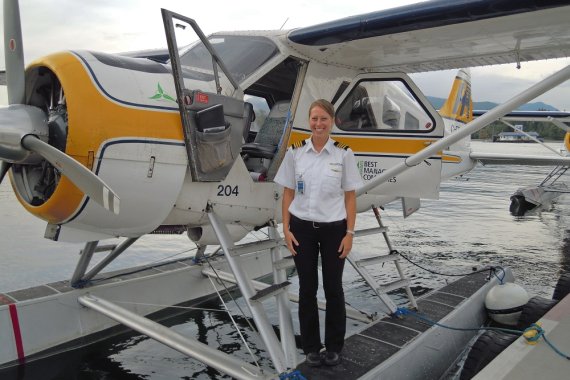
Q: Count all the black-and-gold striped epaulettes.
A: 2